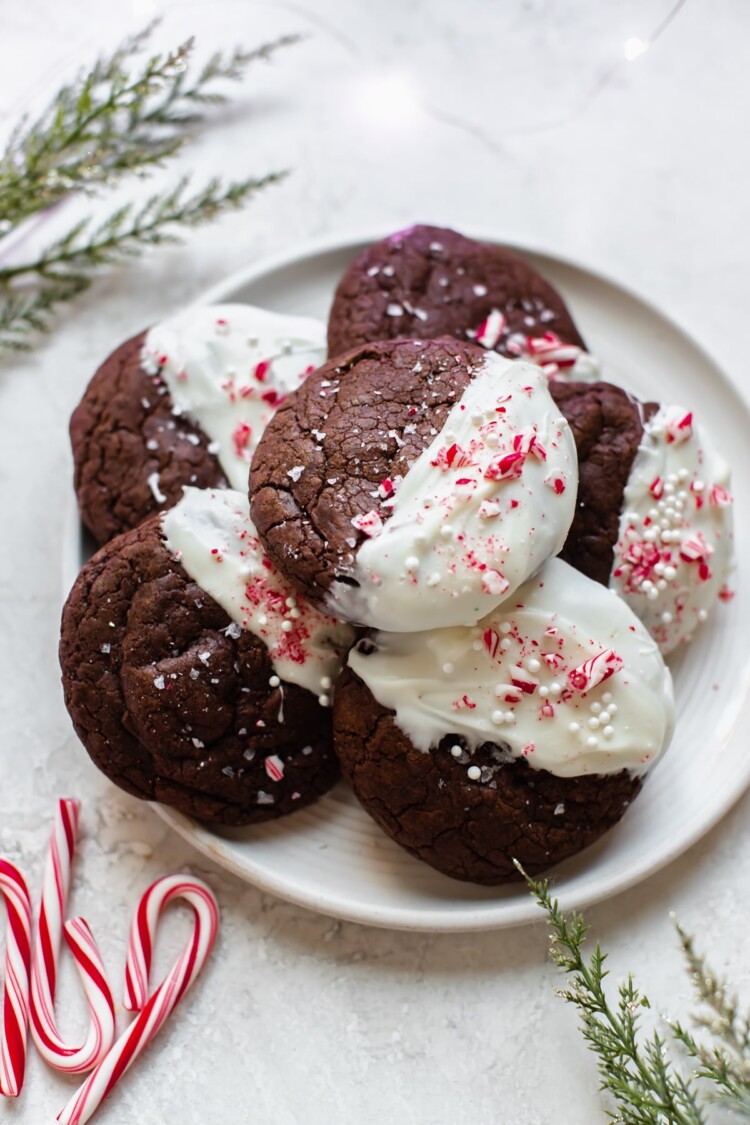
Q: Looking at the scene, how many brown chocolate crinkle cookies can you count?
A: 6